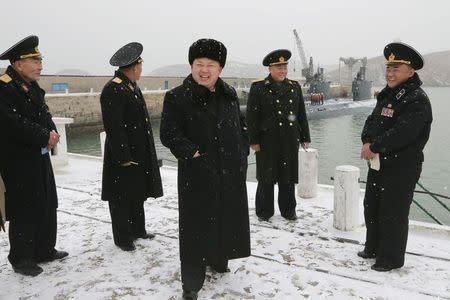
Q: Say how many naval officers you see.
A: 4